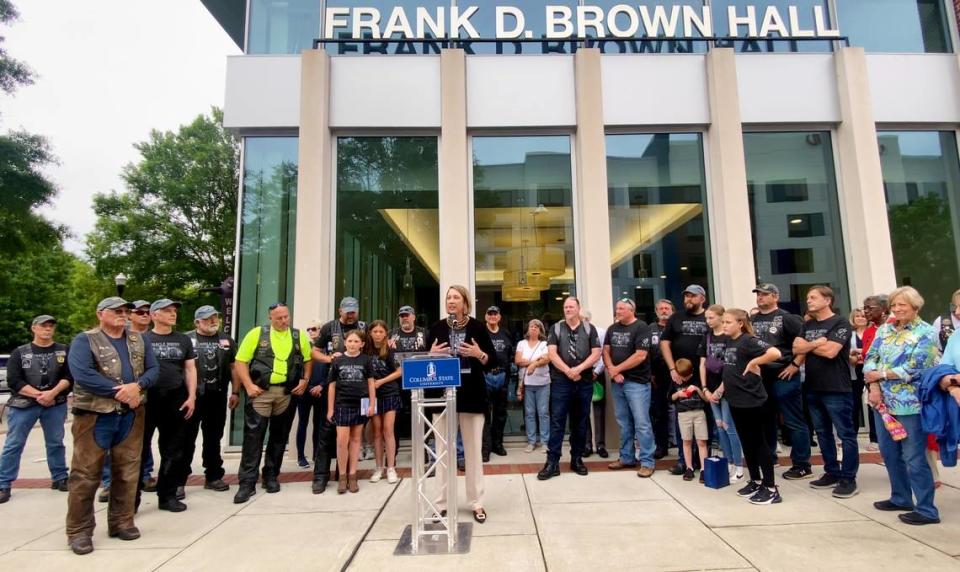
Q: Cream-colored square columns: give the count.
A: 5